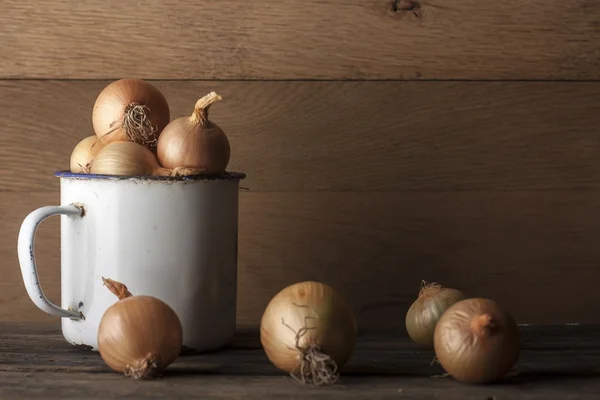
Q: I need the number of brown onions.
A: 8